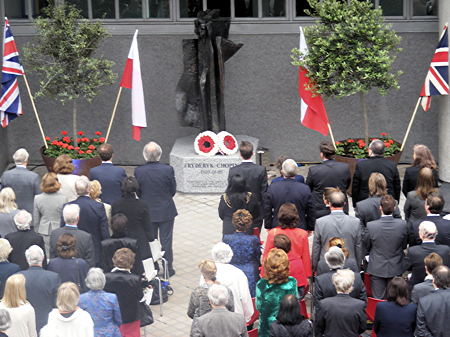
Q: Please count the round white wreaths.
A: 2